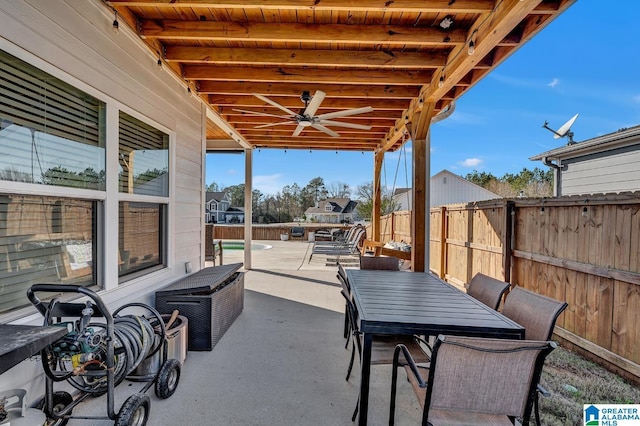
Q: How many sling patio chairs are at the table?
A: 6